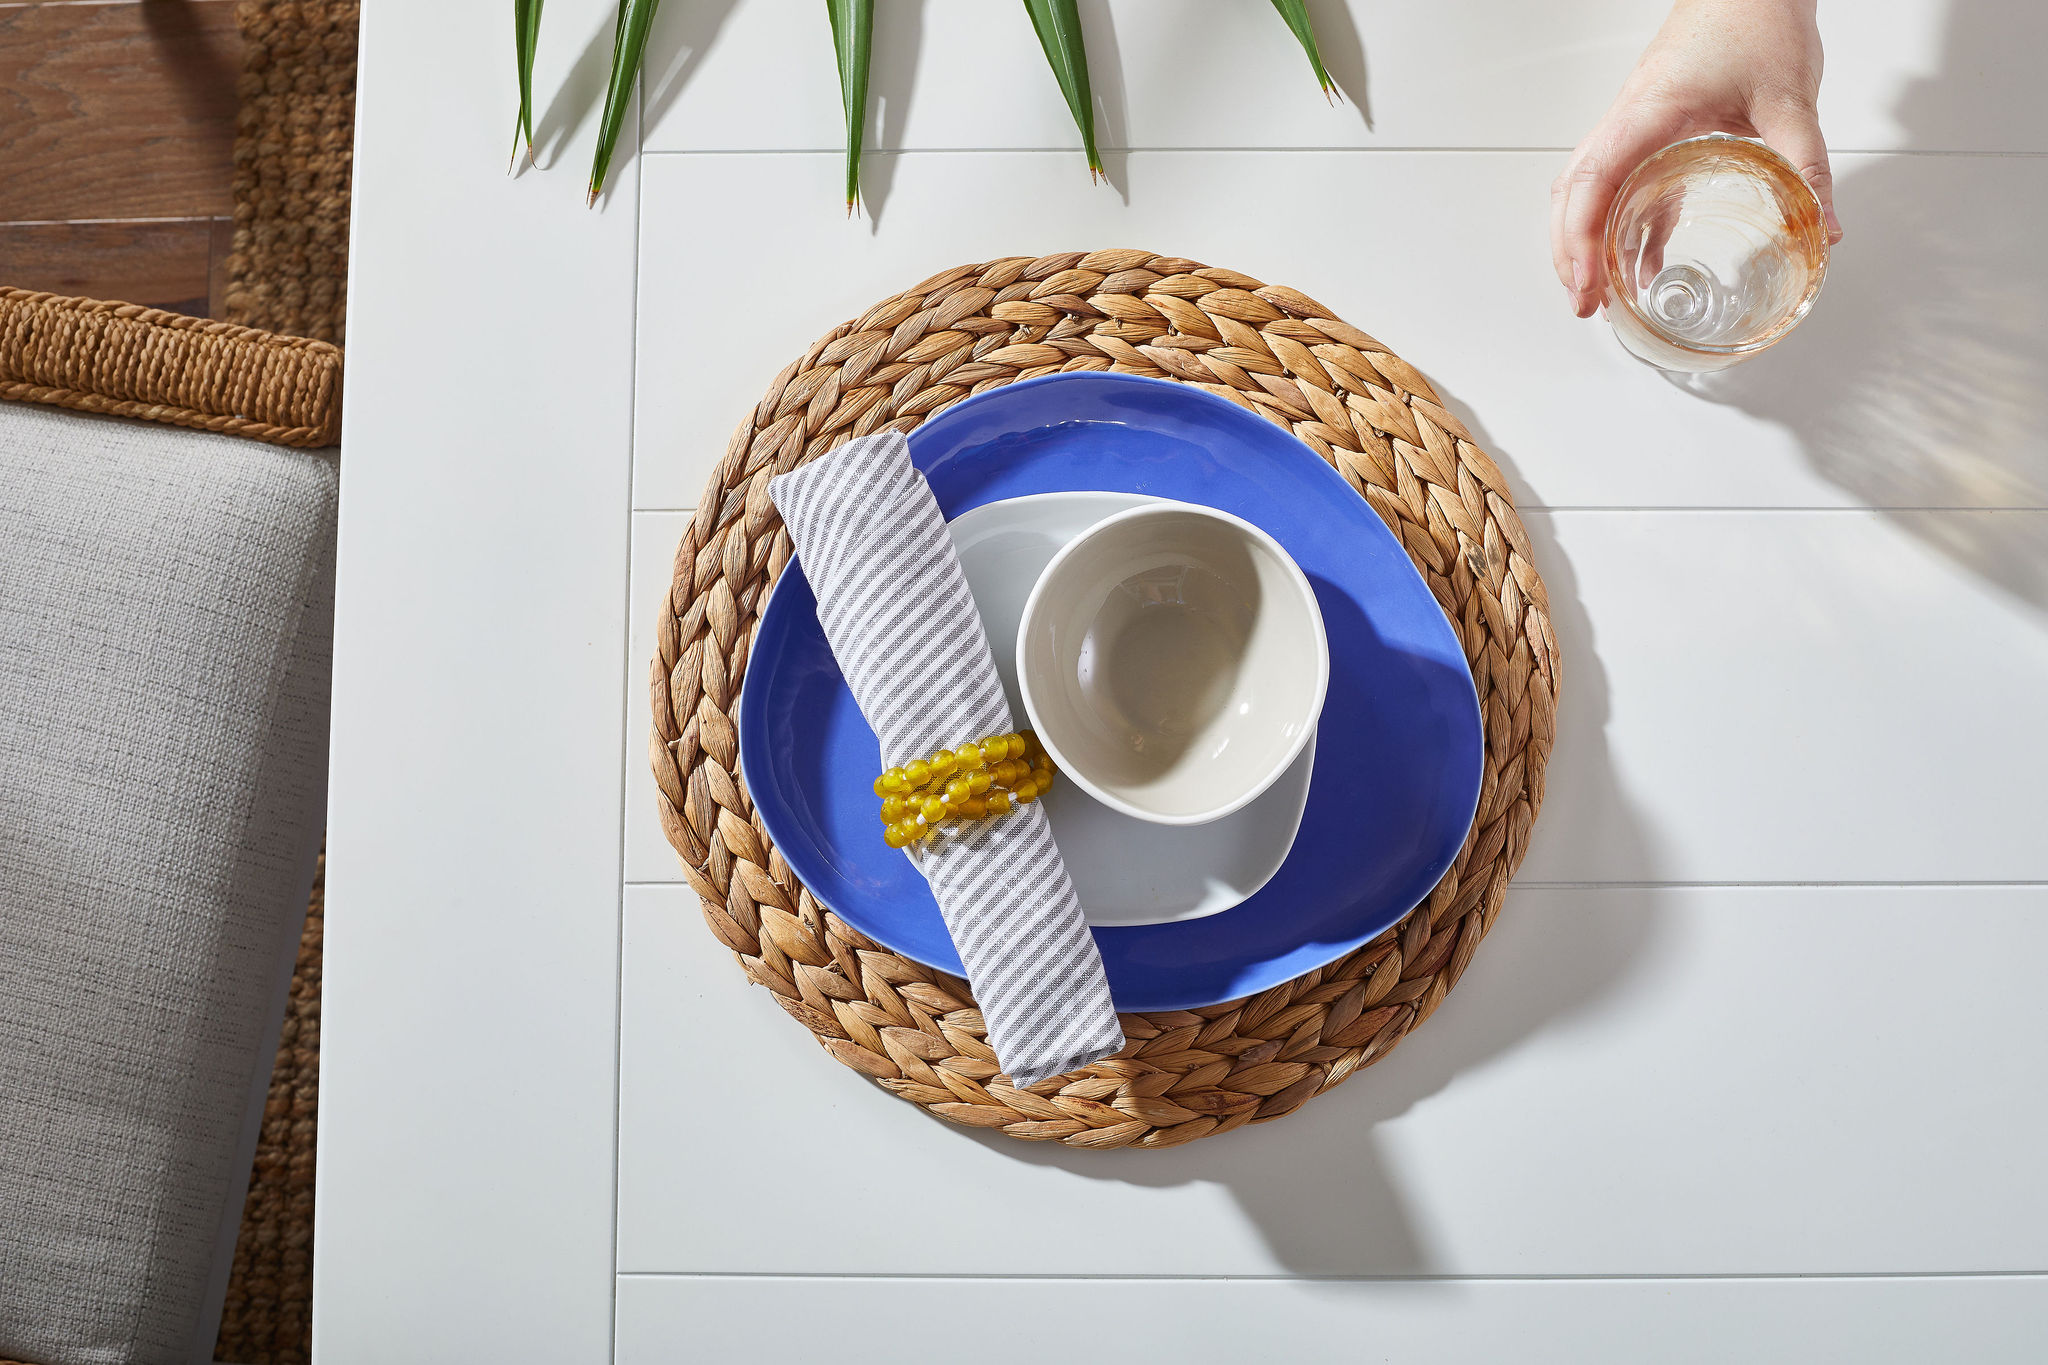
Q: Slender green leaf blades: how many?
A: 5